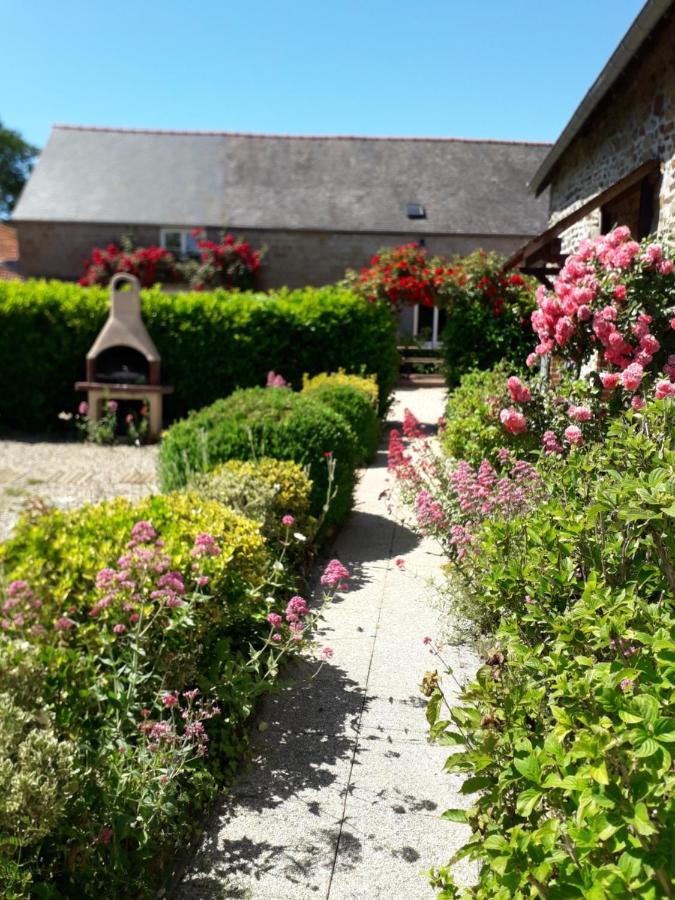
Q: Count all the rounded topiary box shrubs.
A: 2